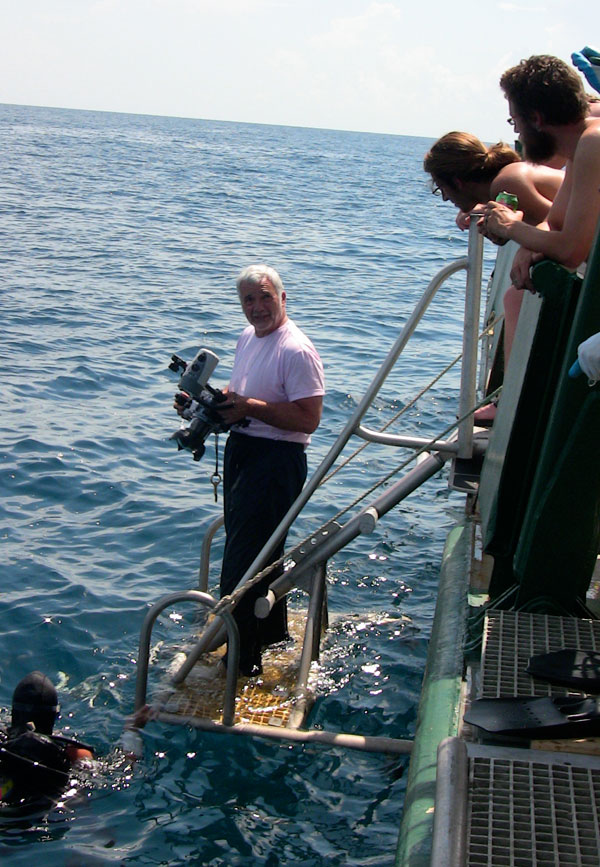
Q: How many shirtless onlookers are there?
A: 2